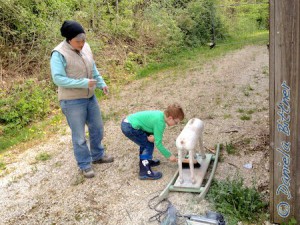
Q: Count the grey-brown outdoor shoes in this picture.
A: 2